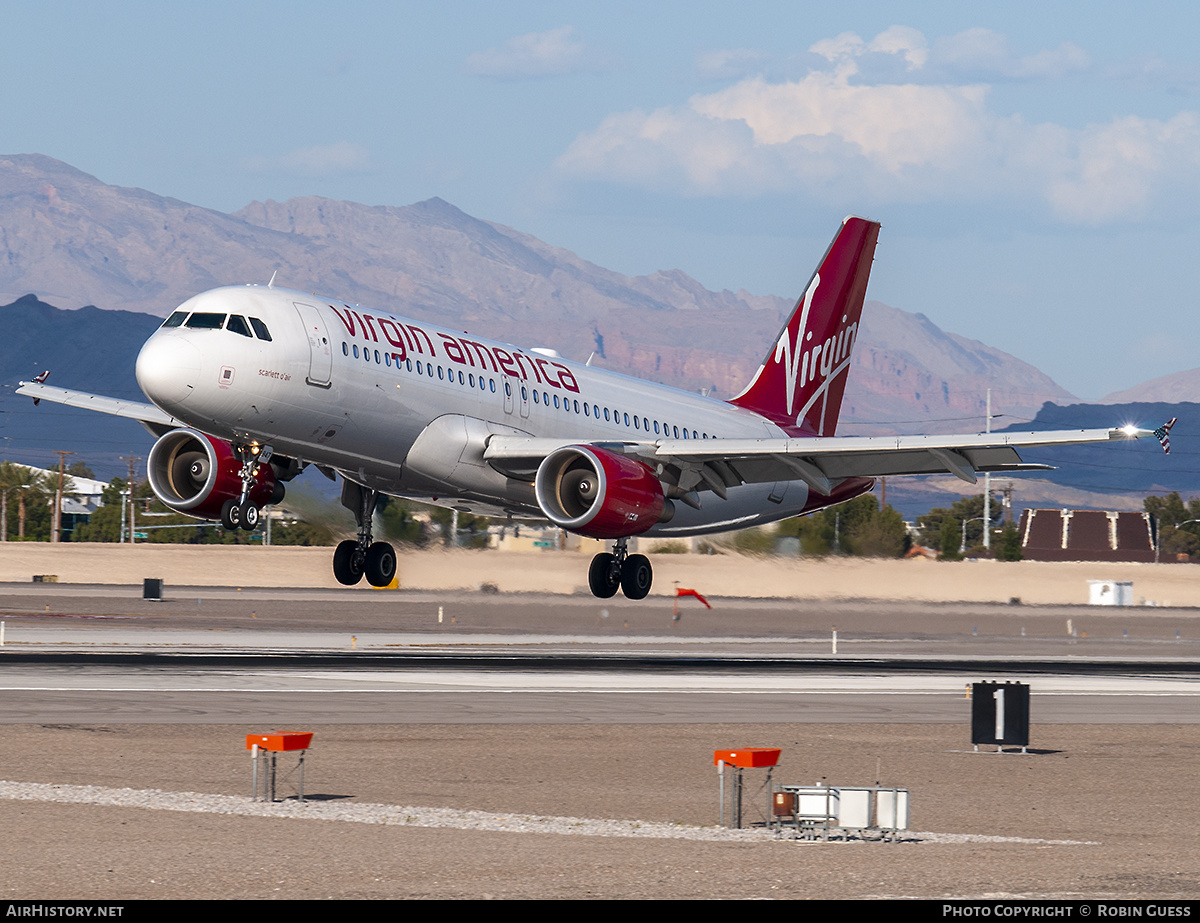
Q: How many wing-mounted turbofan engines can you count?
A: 2